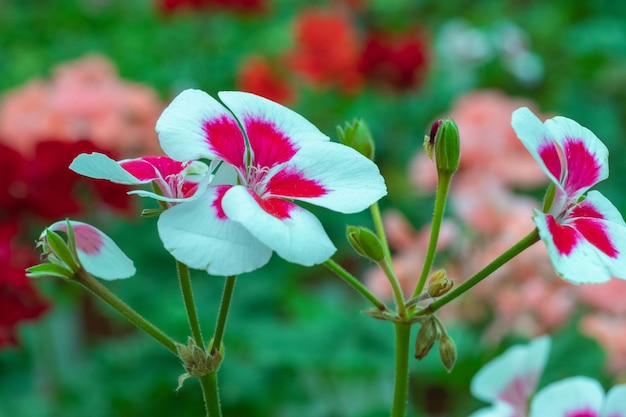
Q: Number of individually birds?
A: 0